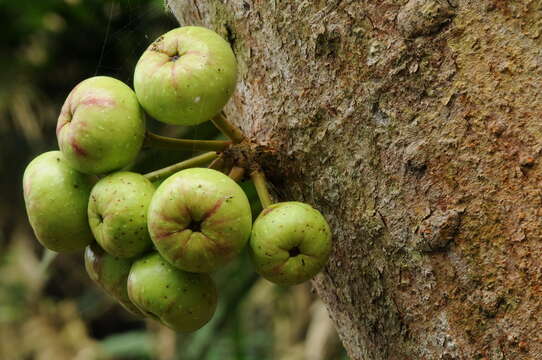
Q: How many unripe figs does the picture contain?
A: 8